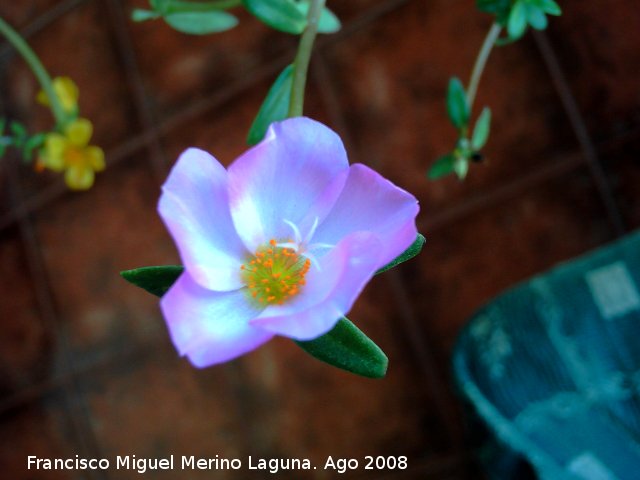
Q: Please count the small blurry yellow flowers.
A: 2